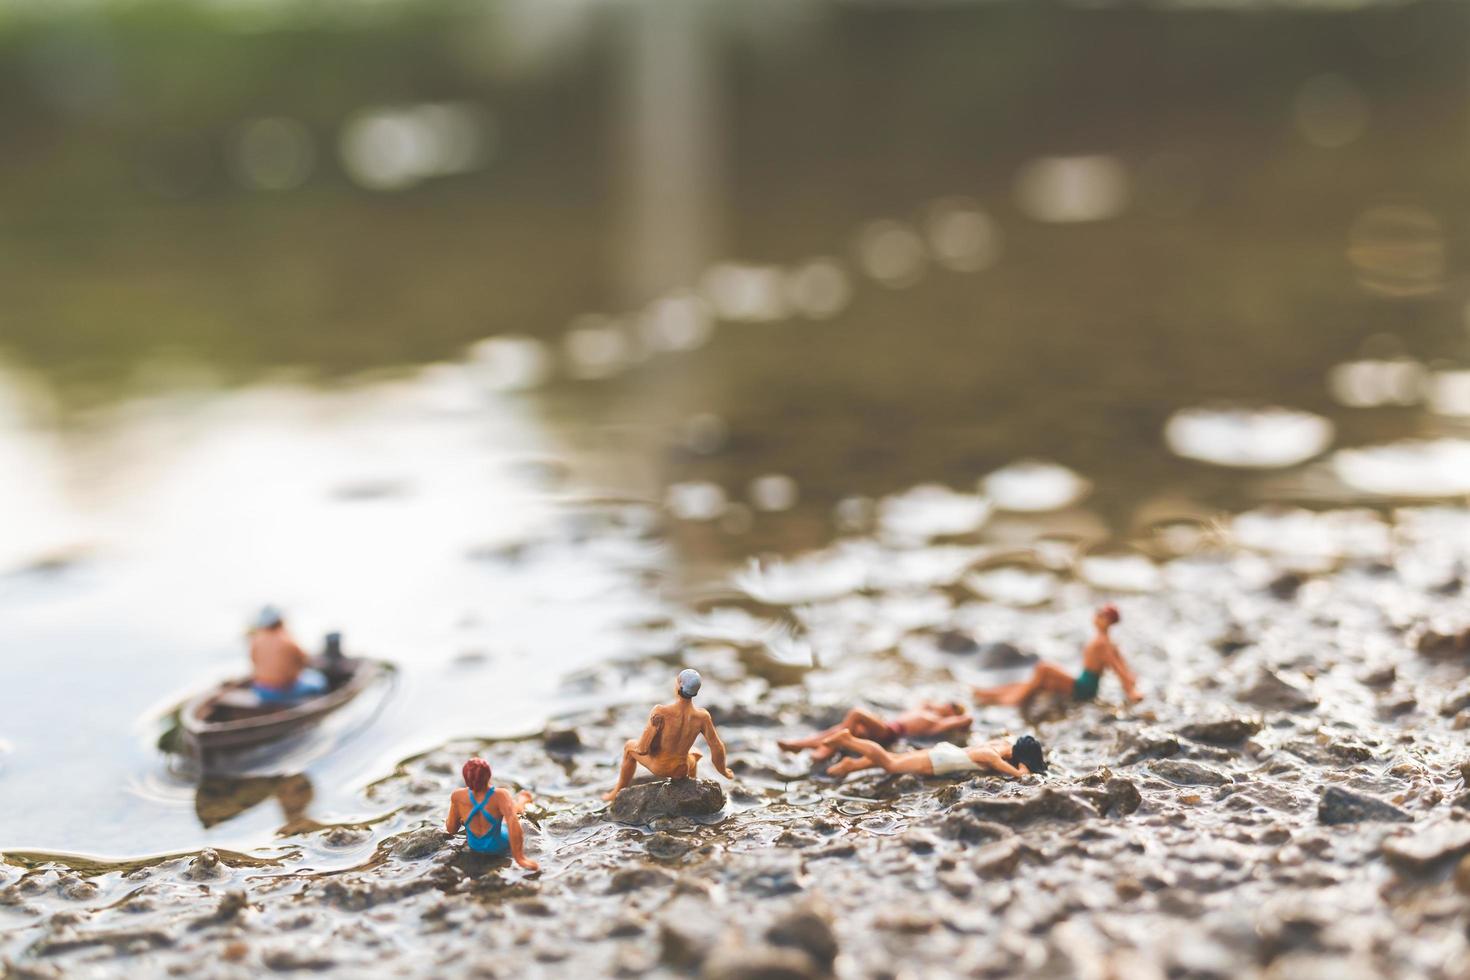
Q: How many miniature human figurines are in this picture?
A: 6